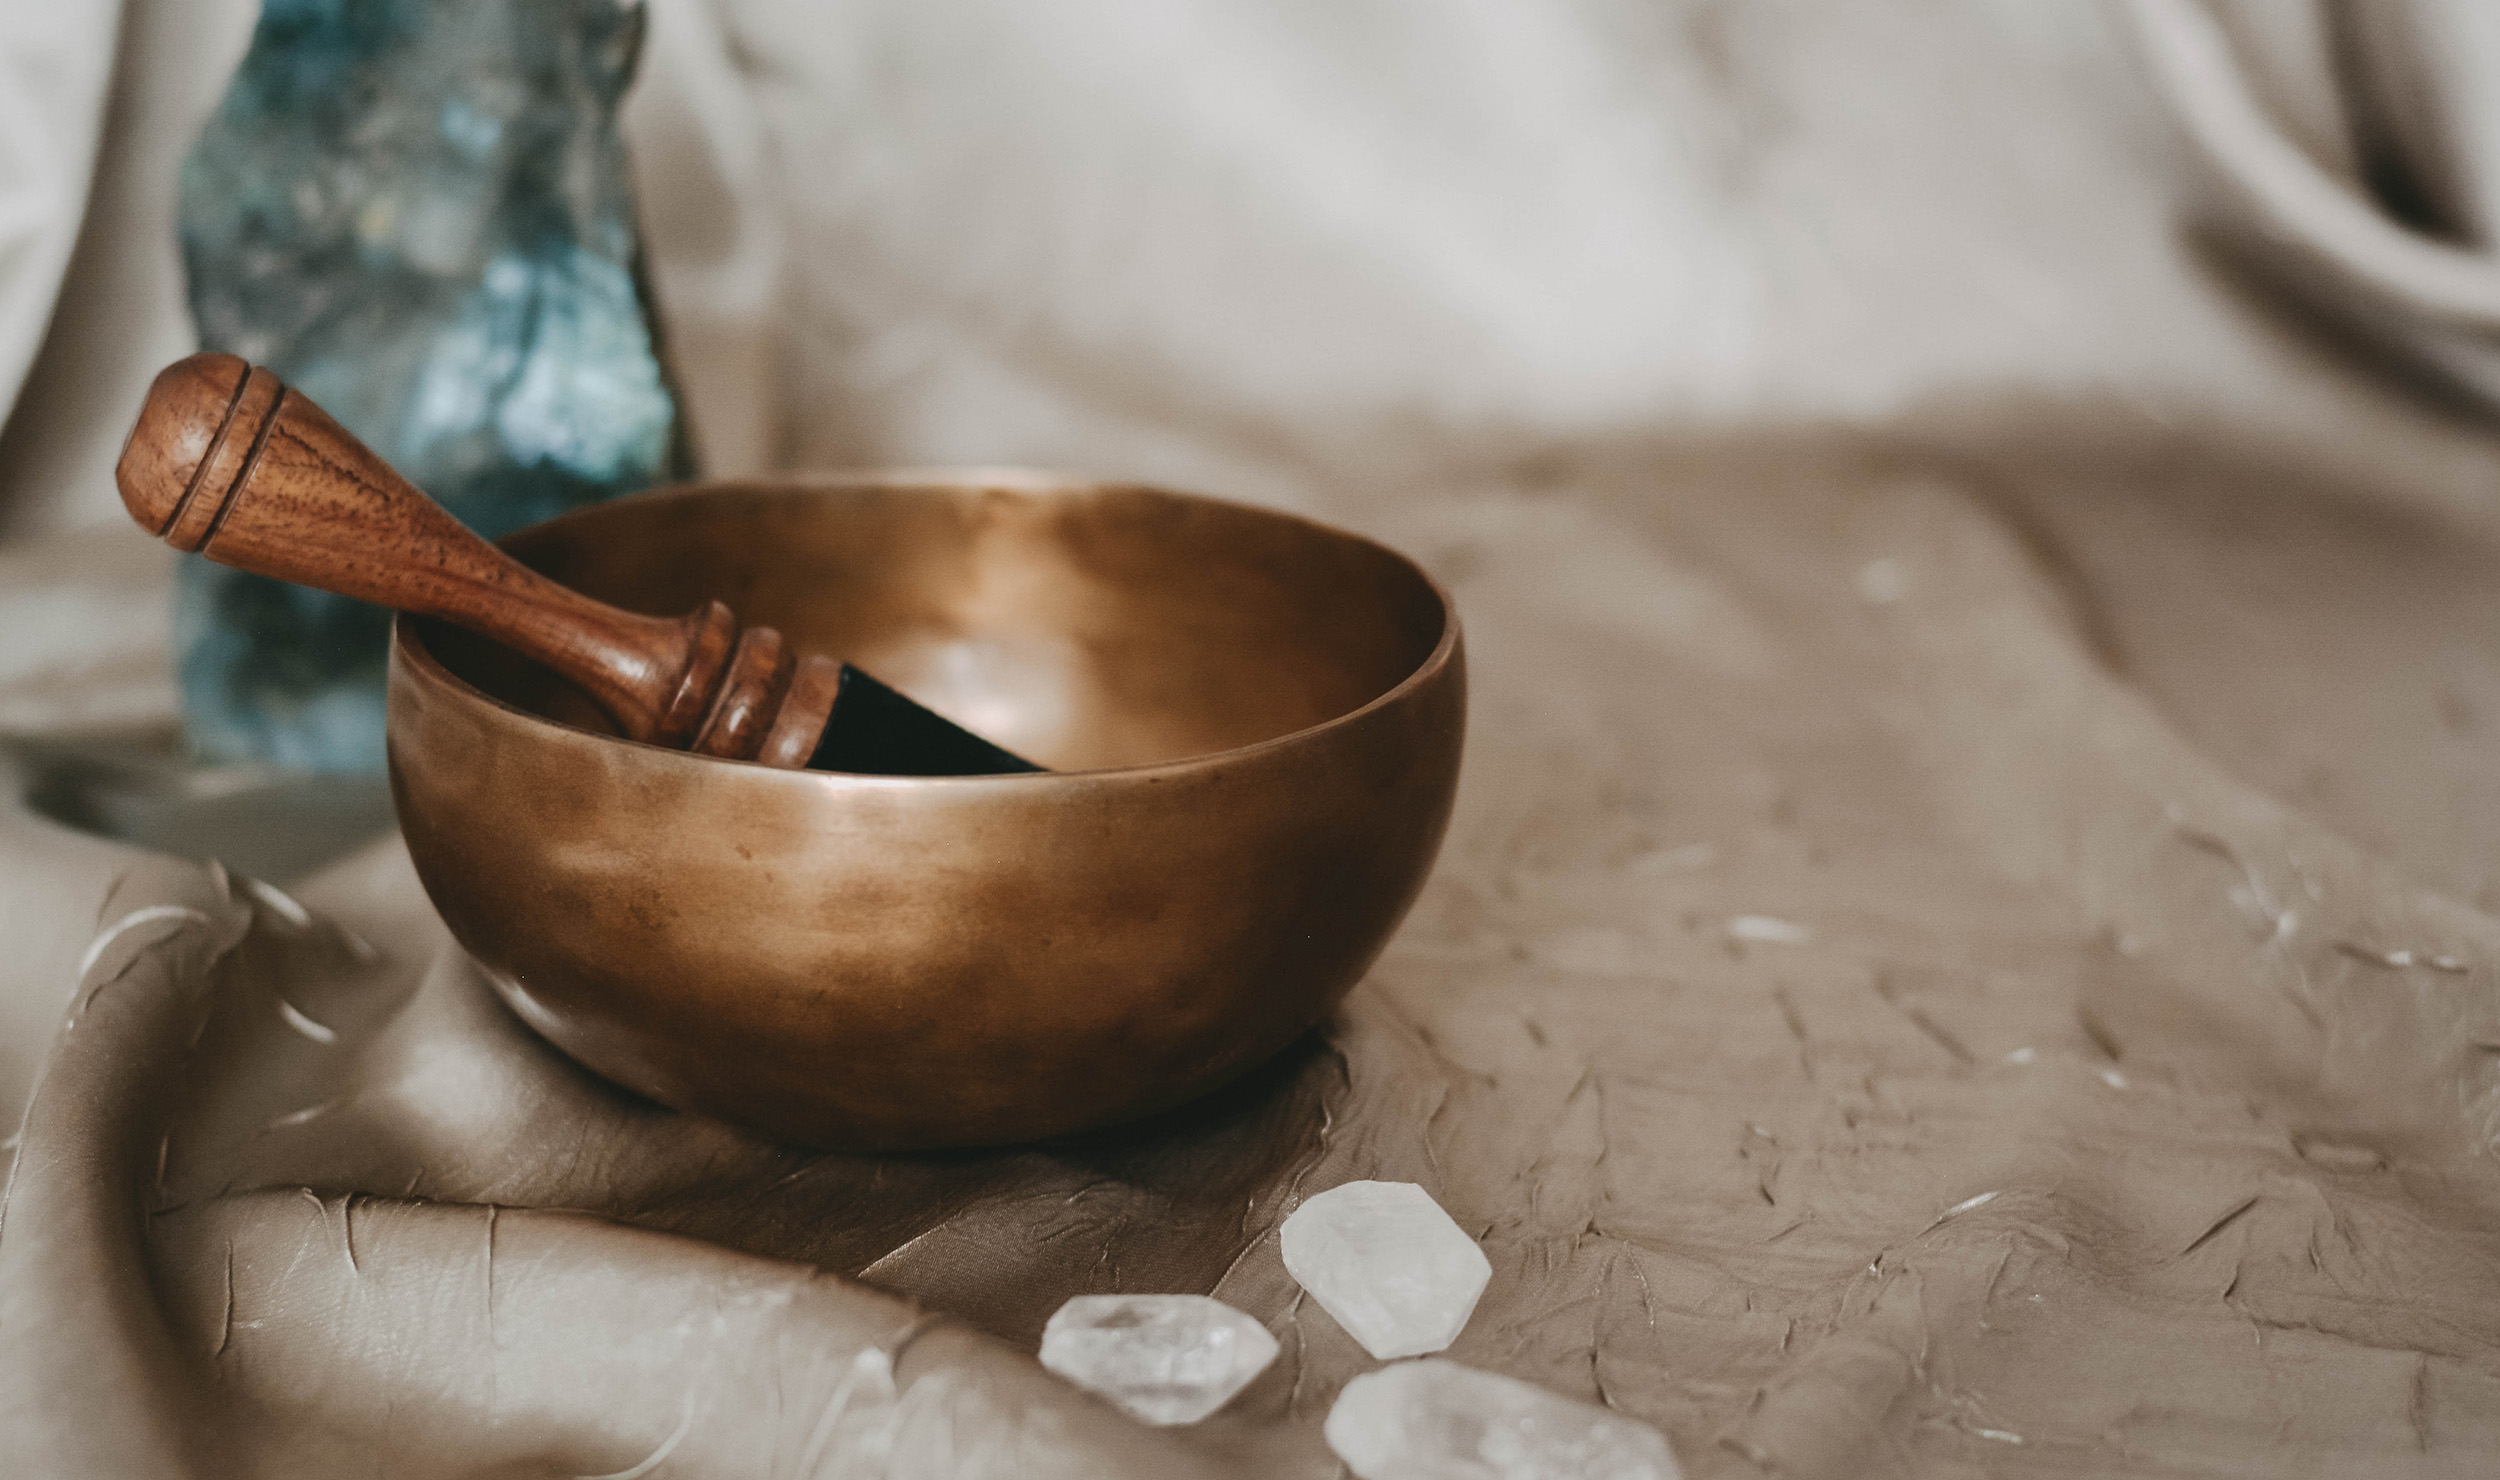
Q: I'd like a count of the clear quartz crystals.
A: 3